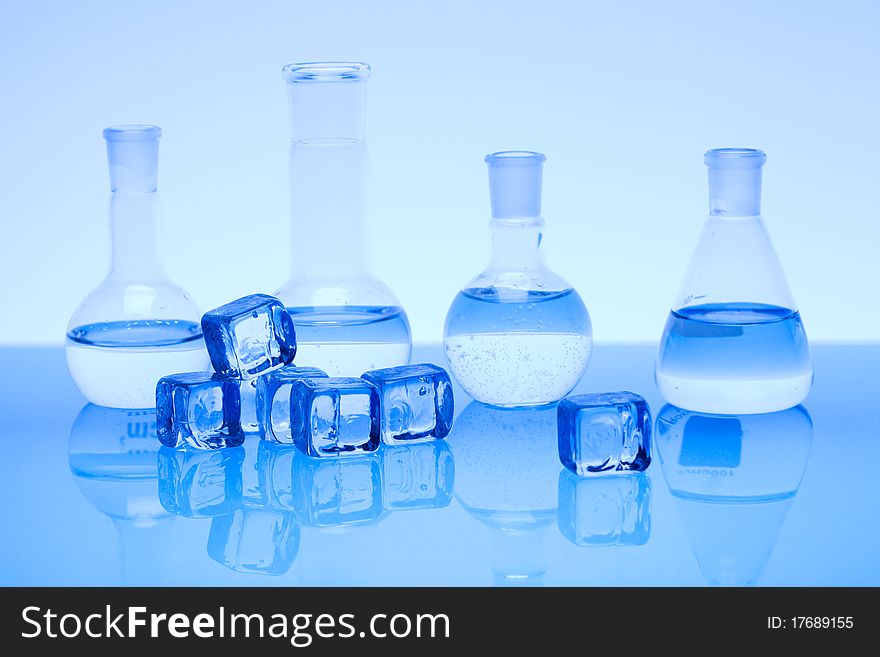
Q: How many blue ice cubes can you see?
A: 6